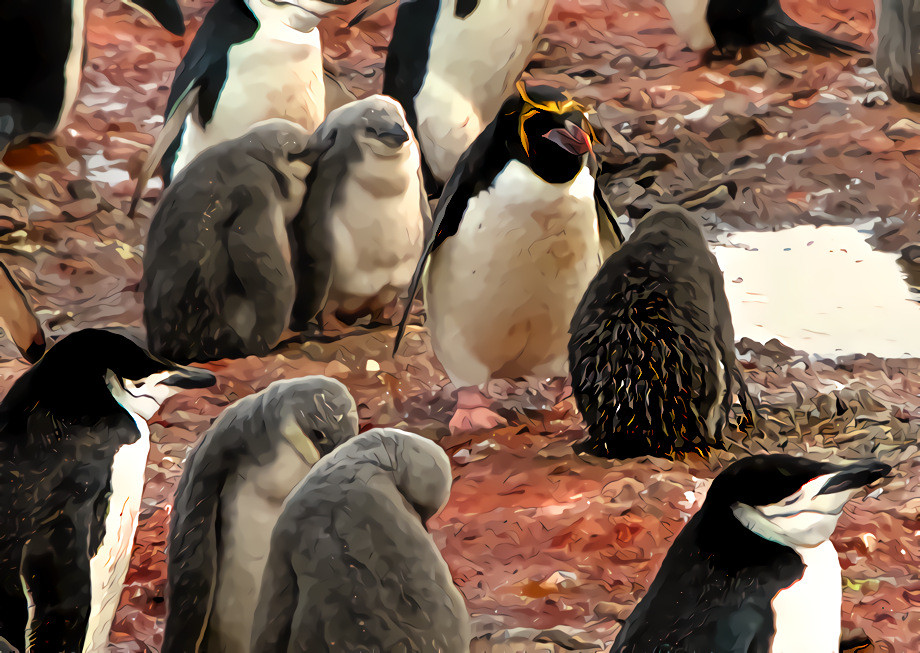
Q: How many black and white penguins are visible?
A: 7